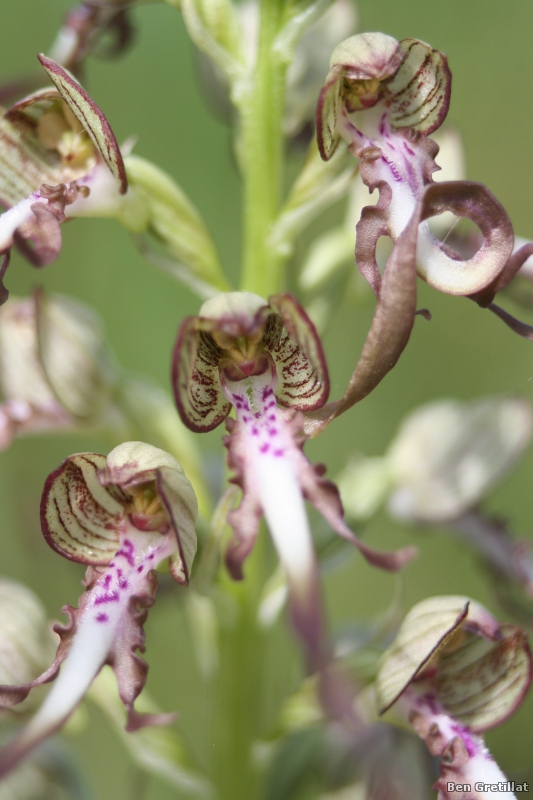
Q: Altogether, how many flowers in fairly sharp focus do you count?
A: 5